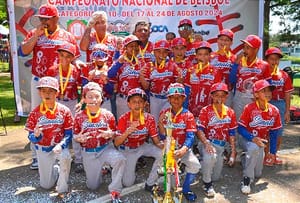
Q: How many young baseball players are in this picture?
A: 15